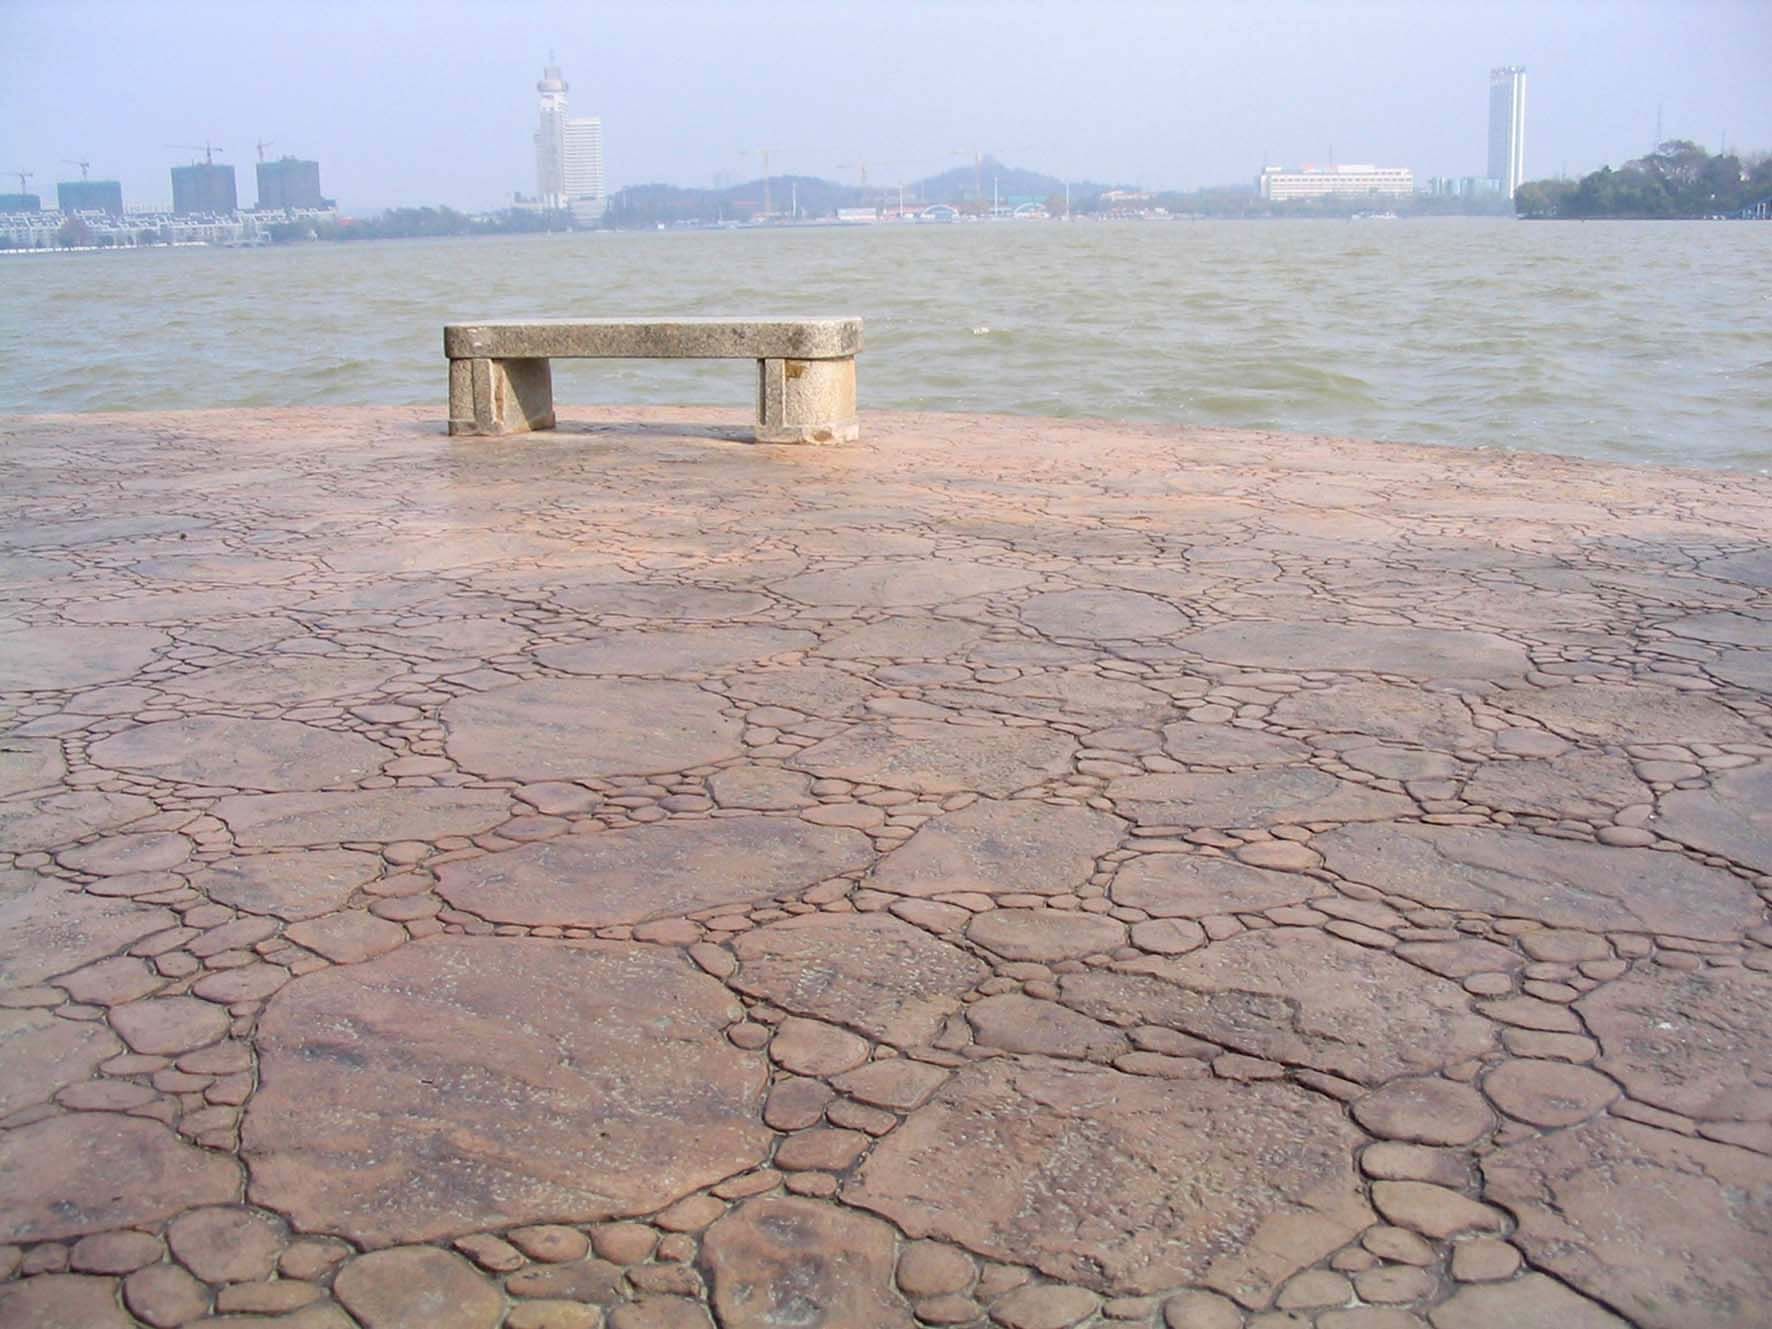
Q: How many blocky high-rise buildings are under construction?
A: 4